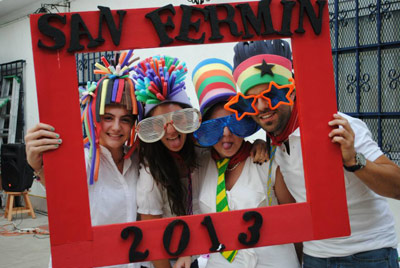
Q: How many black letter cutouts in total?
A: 9